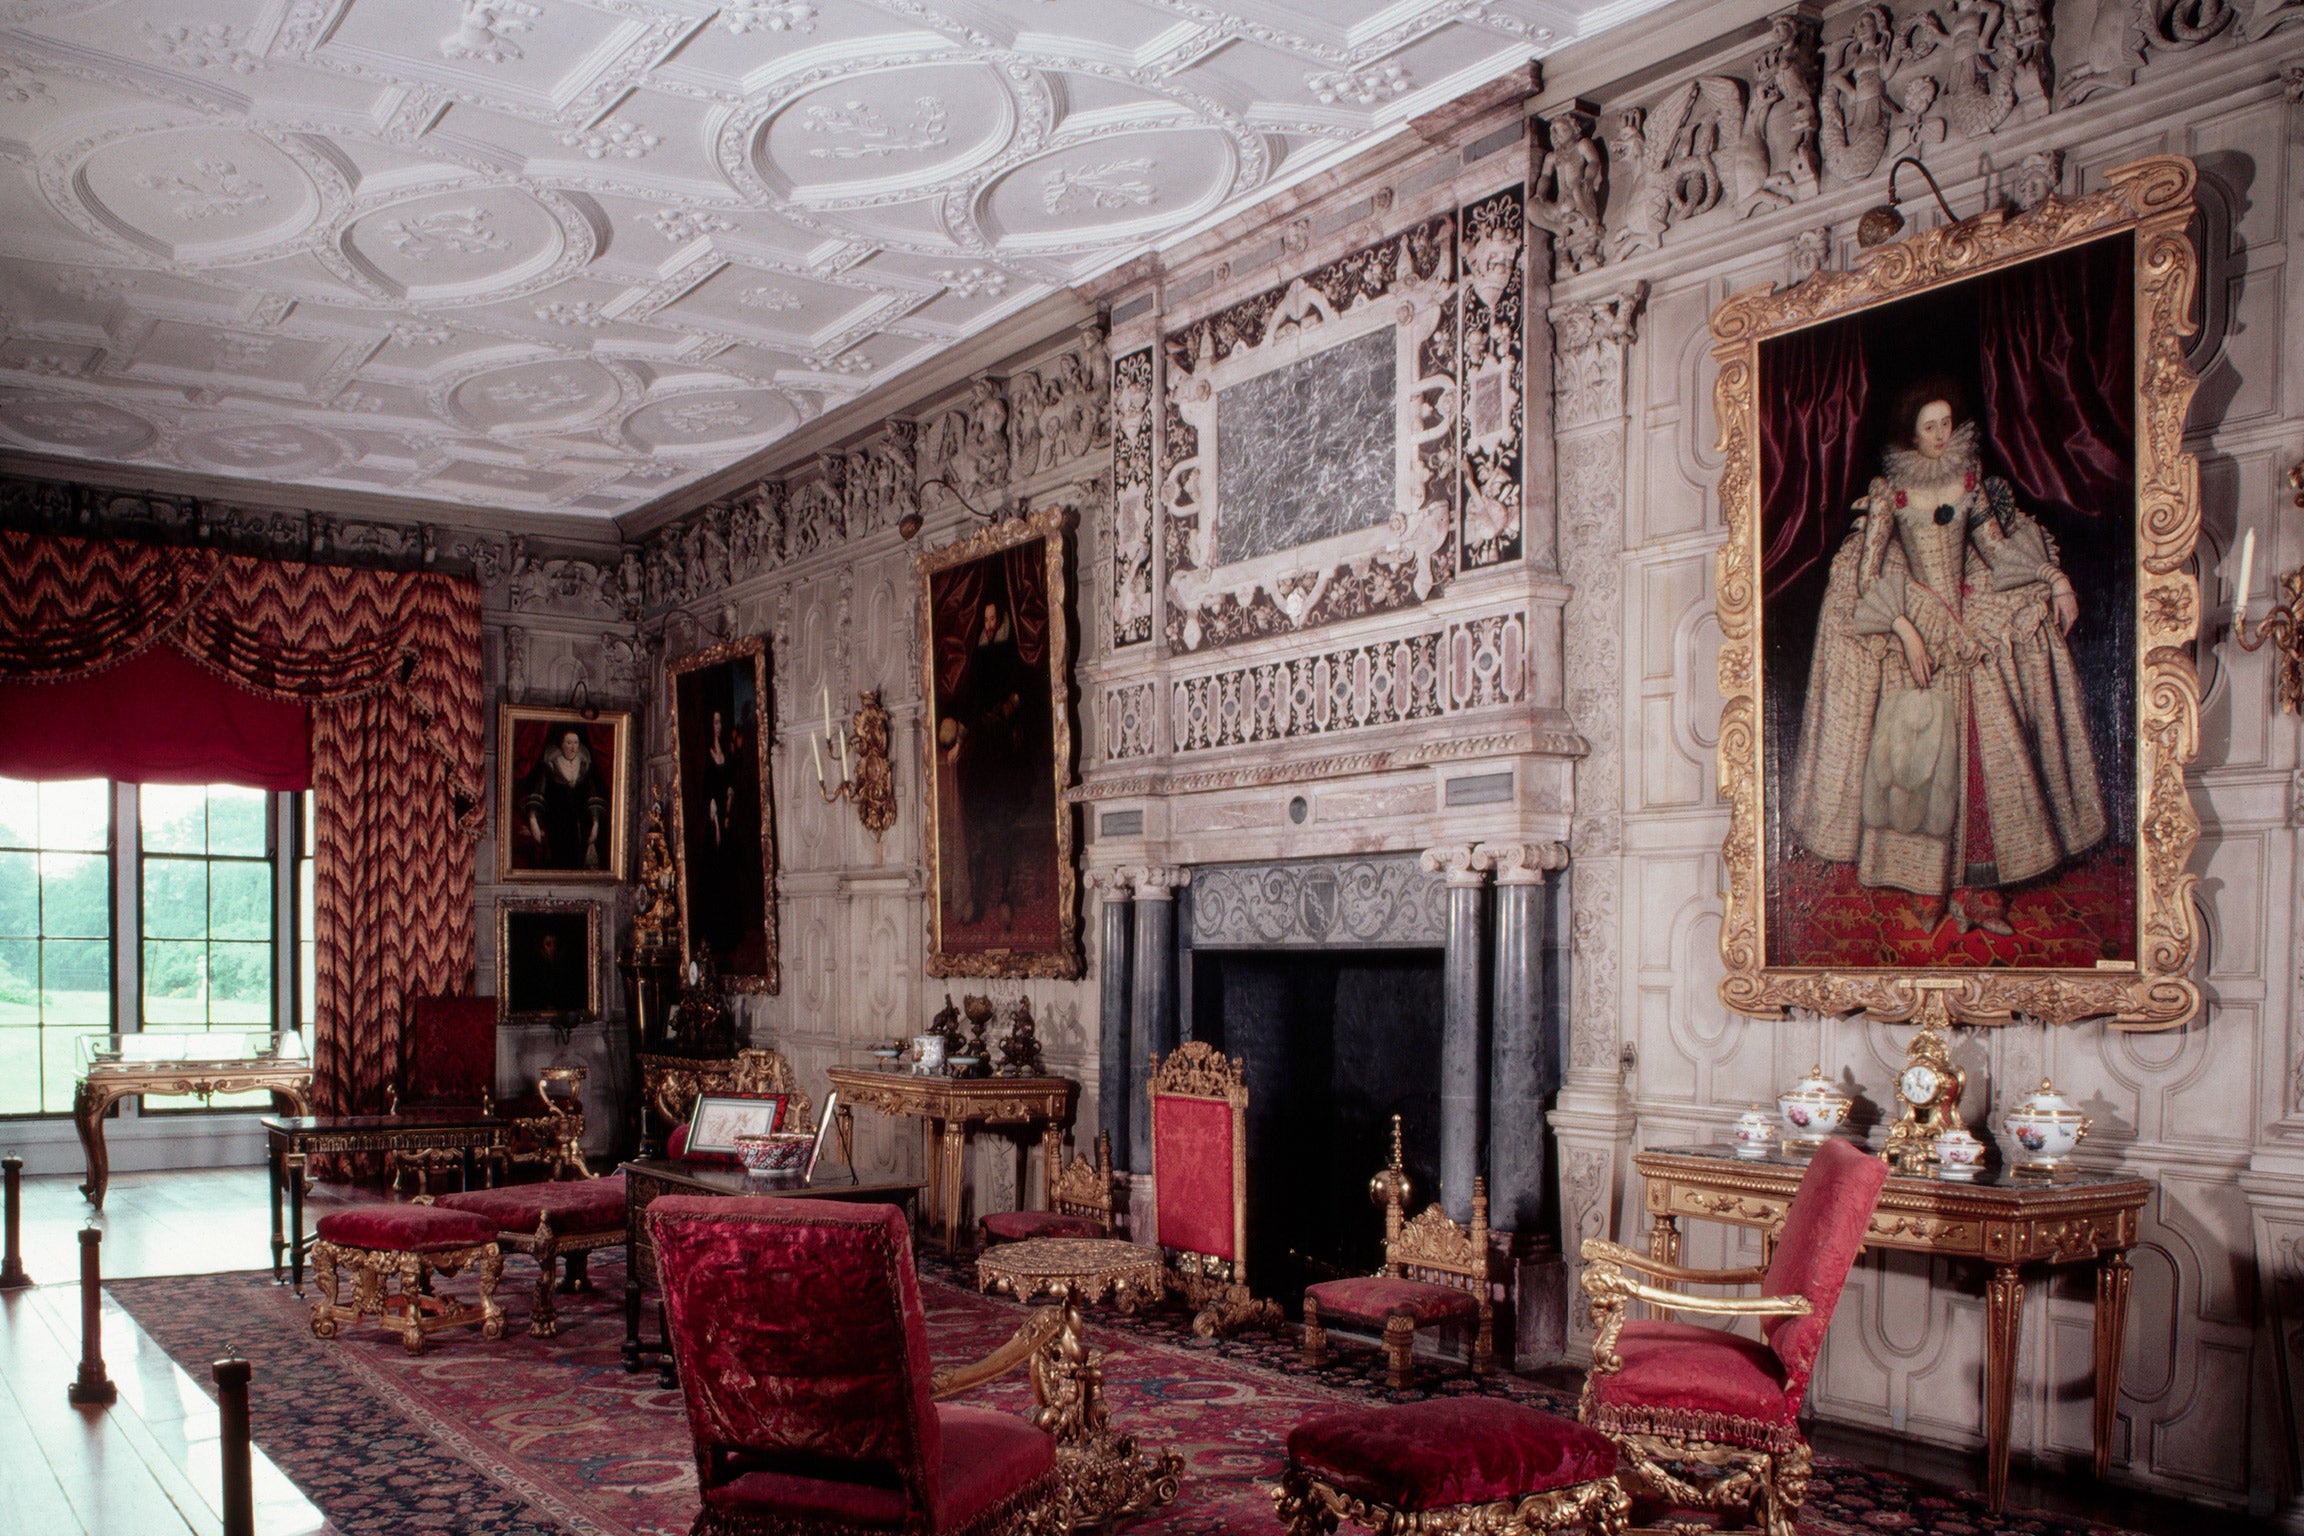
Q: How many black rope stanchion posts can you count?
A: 3